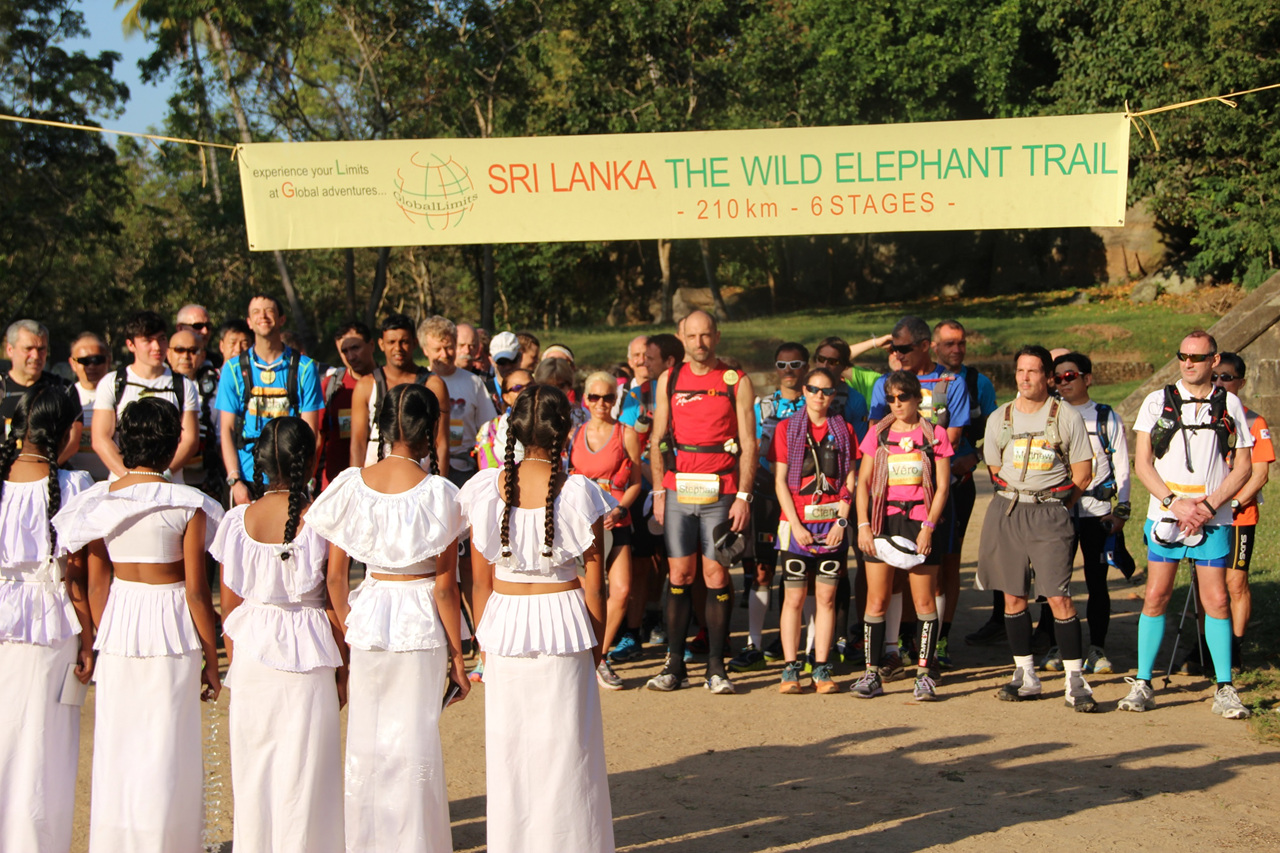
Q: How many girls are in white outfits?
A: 5